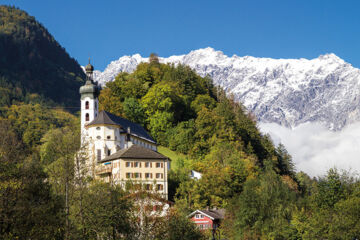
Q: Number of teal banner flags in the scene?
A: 0